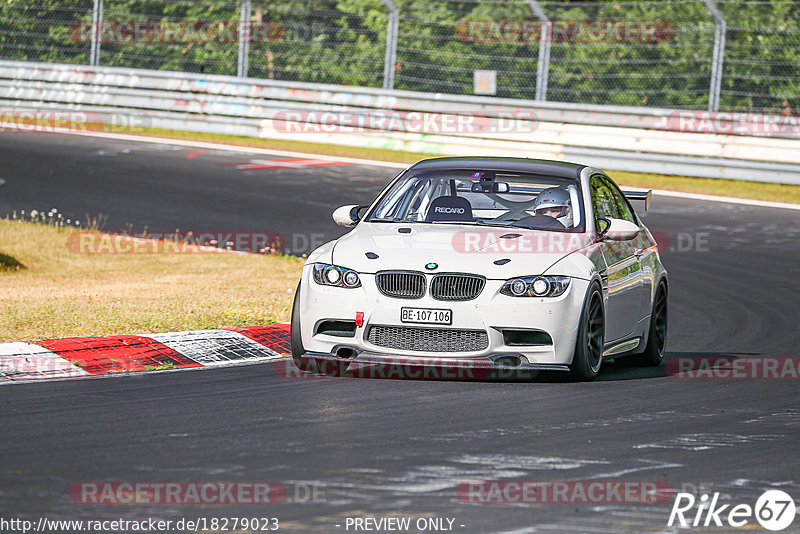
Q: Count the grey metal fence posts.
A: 5